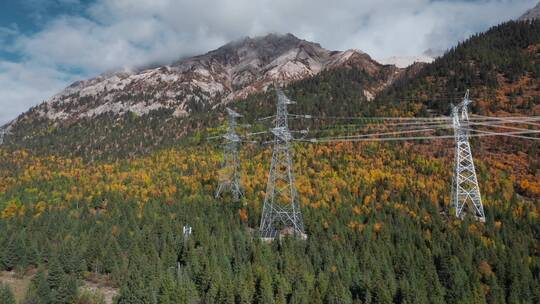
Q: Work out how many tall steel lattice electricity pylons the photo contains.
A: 3